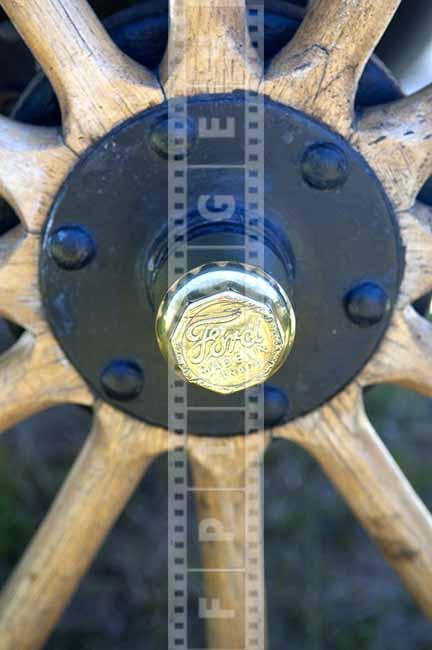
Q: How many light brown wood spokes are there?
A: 12